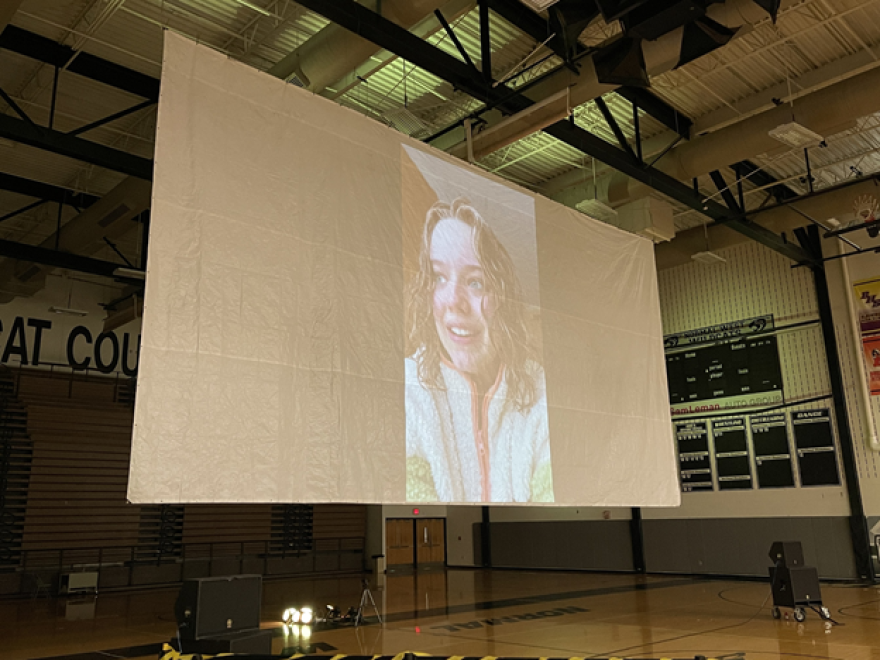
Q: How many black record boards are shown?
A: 4